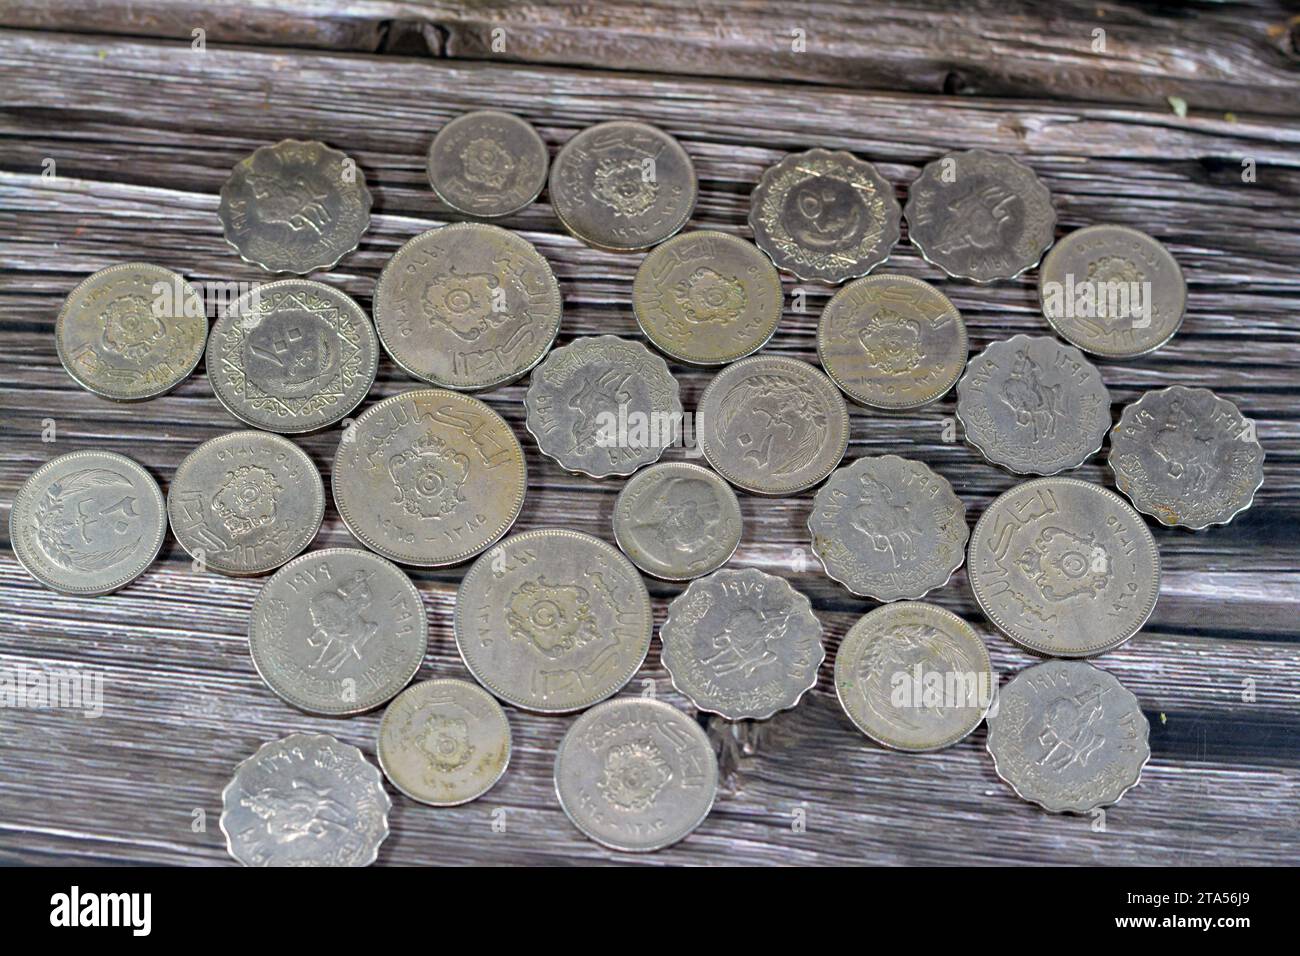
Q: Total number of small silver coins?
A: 3